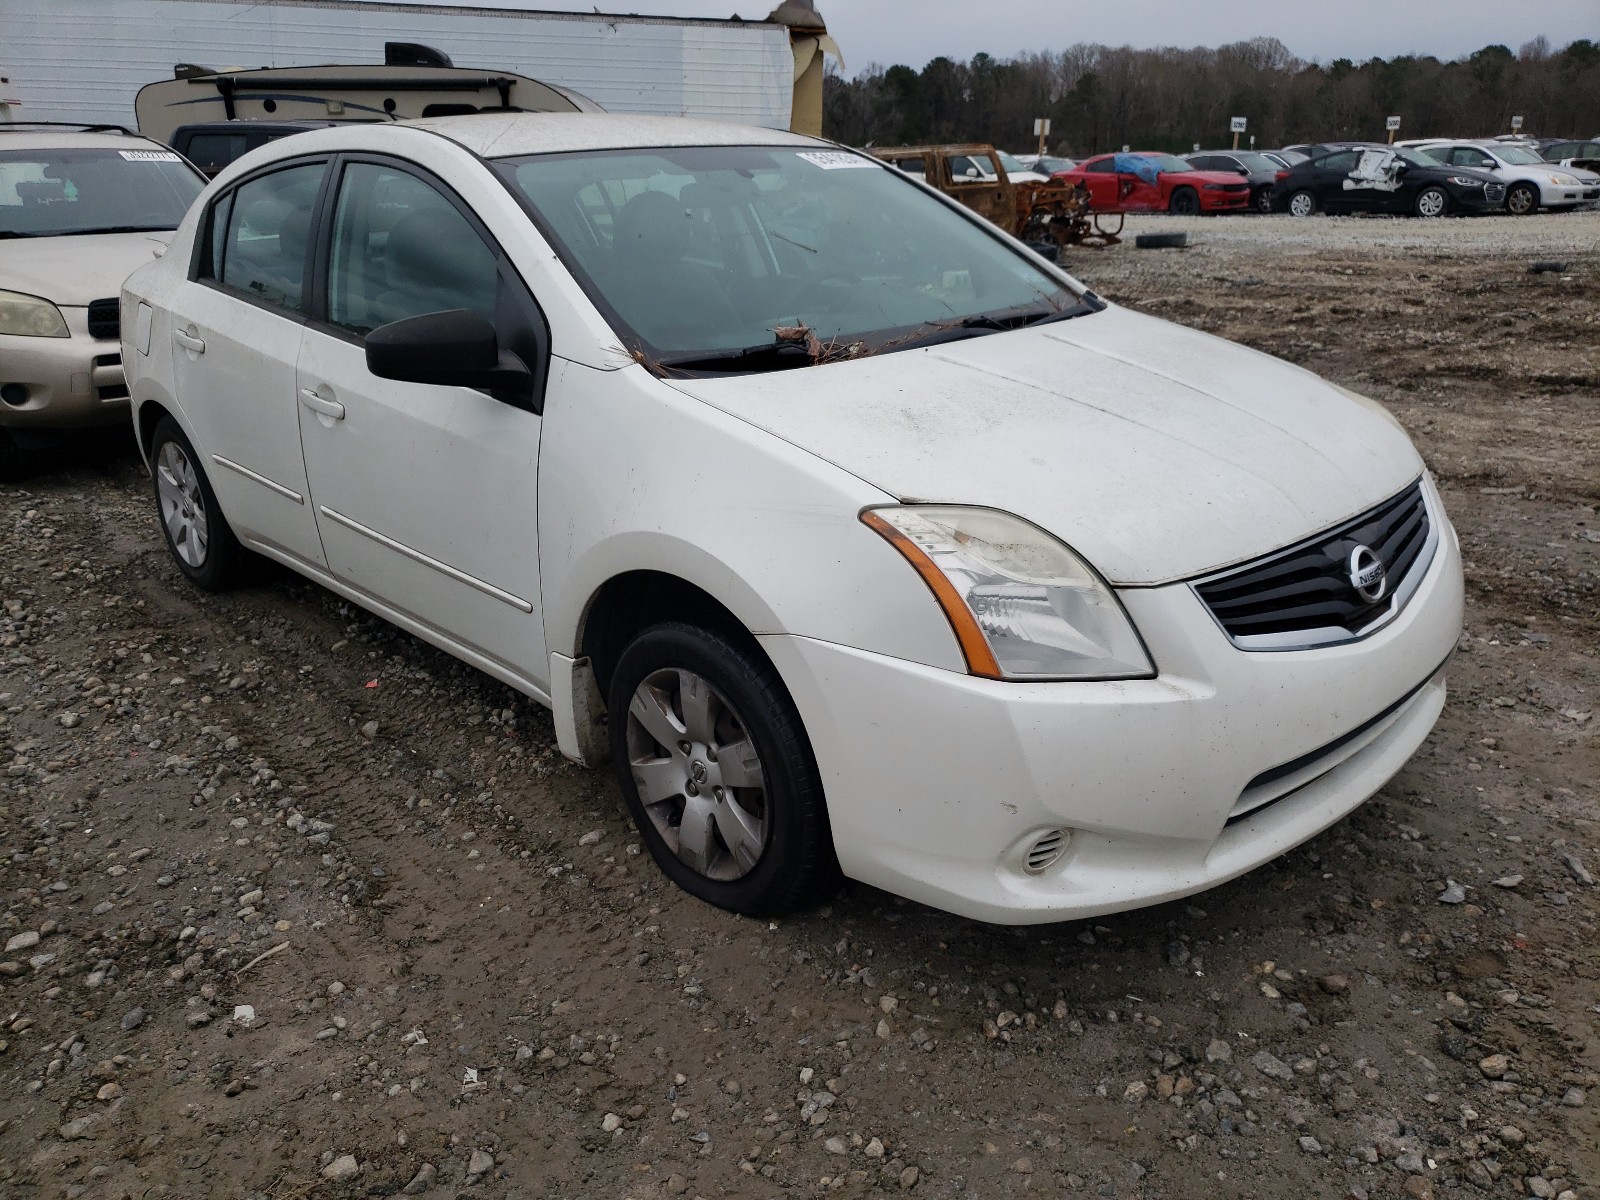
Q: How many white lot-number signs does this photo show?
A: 4